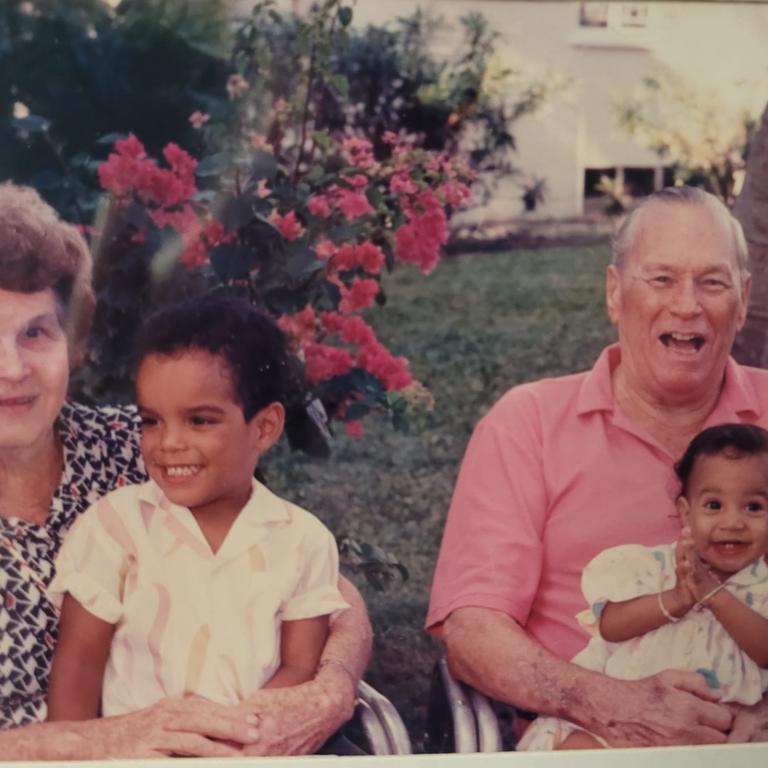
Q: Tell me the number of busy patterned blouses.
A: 1